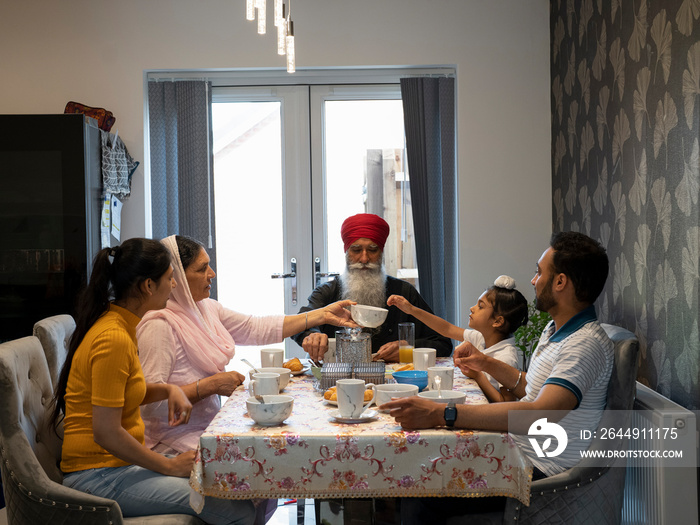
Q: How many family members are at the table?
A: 5